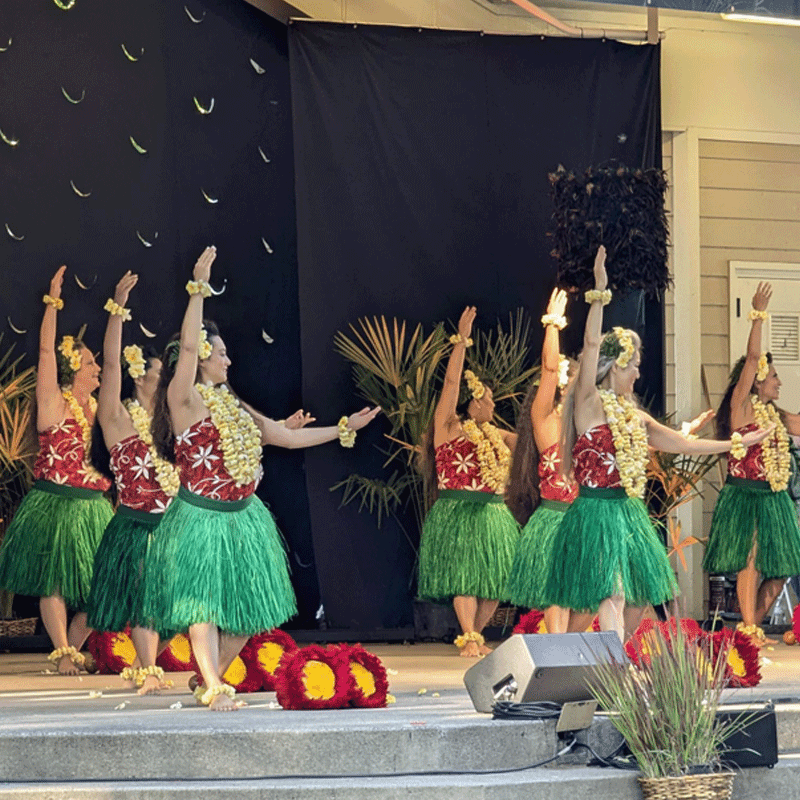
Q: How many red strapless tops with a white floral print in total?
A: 7